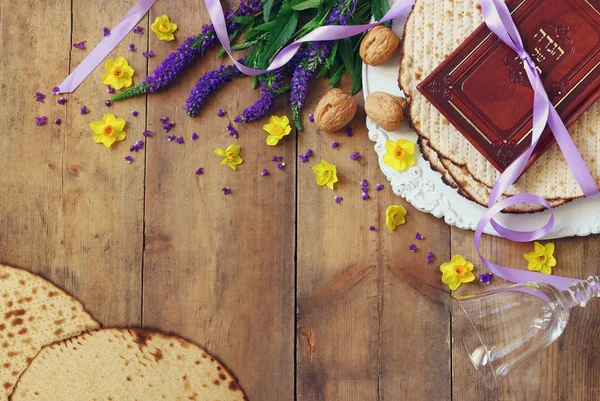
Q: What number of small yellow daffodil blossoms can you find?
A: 10